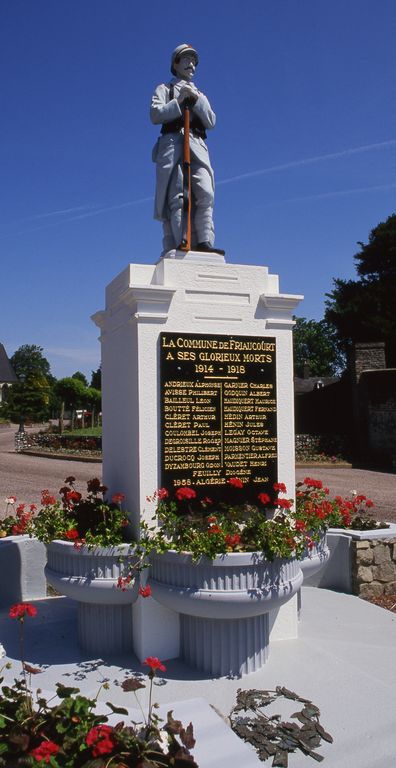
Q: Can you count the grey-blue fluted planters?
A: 3